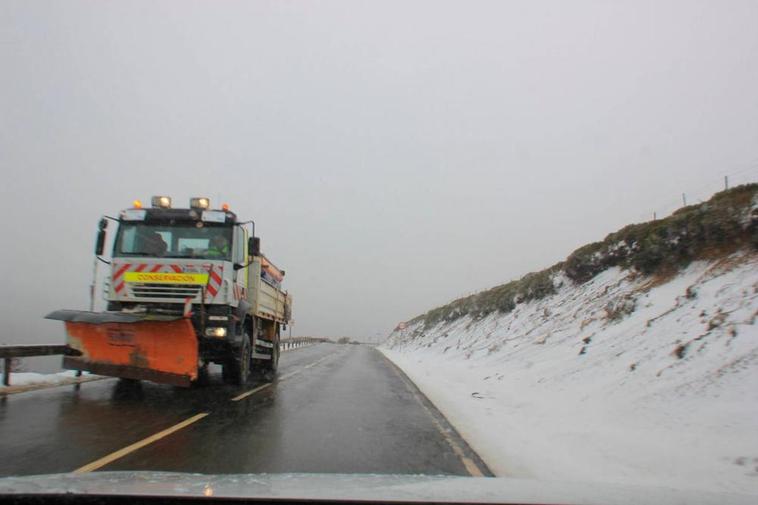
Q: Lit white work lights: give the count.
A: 2